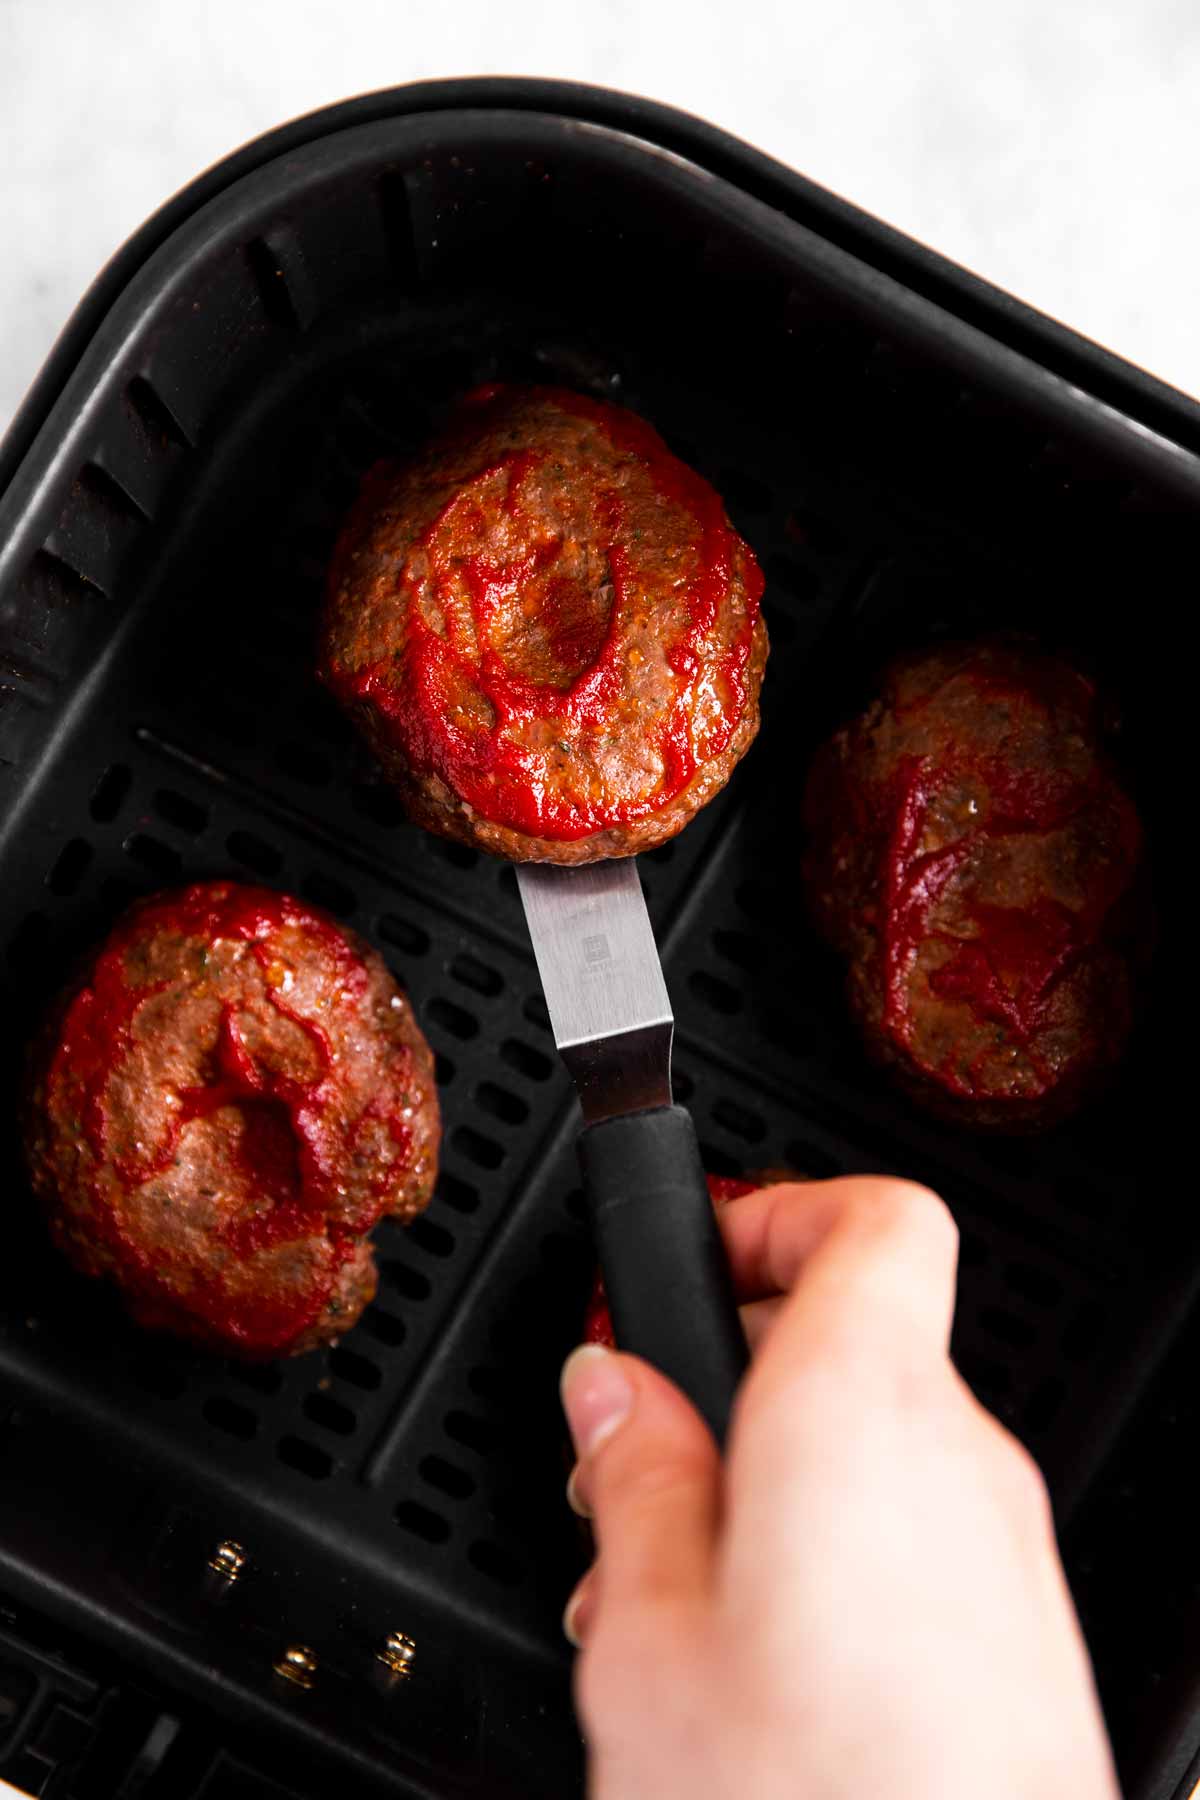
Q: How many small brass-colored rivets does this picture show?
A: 3